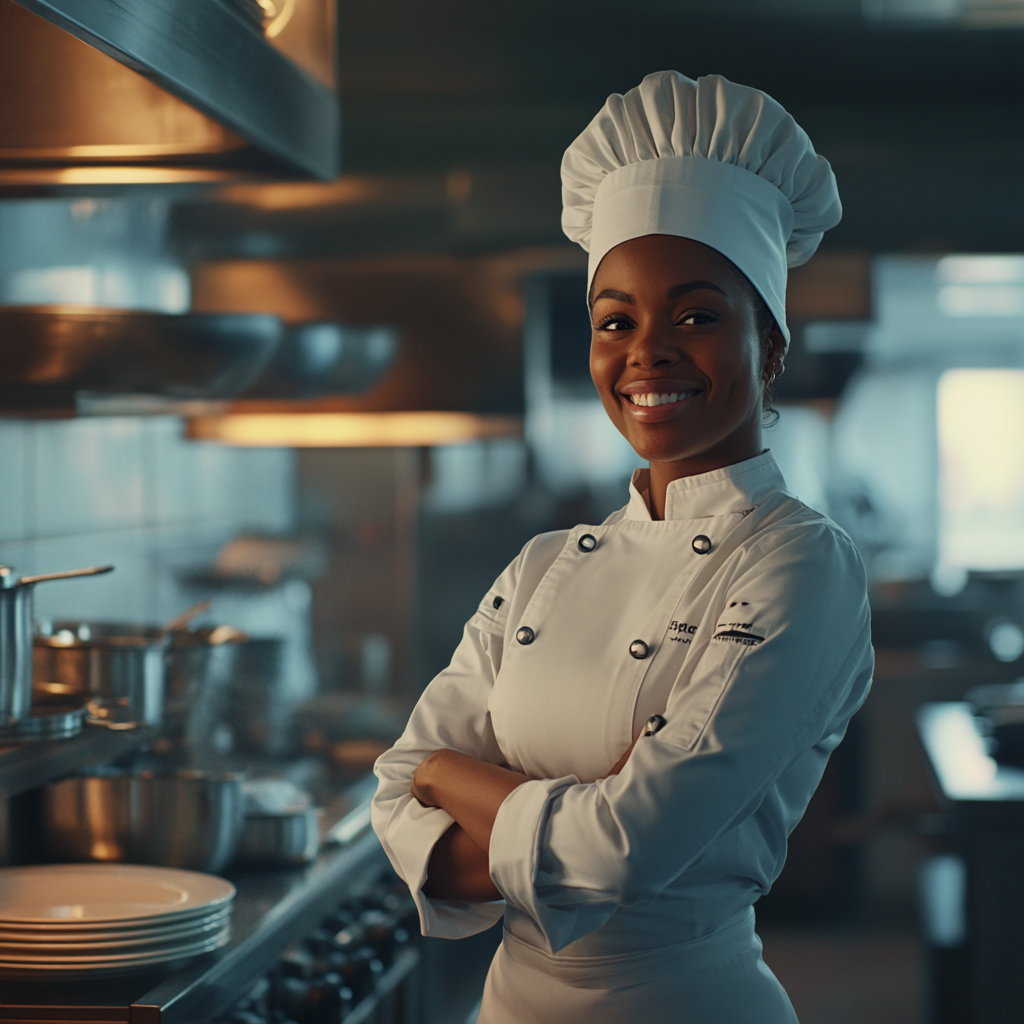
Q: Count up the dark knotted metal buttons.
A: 5